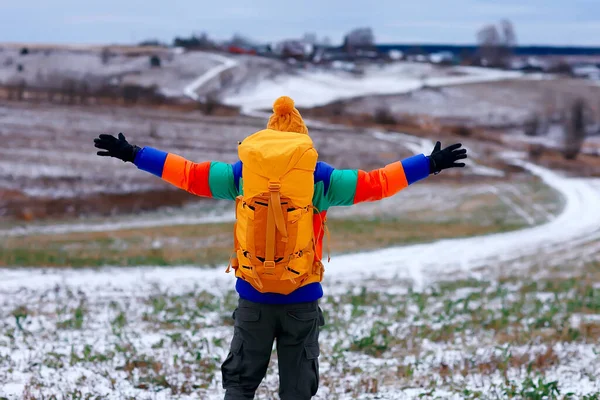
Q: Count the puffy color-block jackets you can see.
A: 1